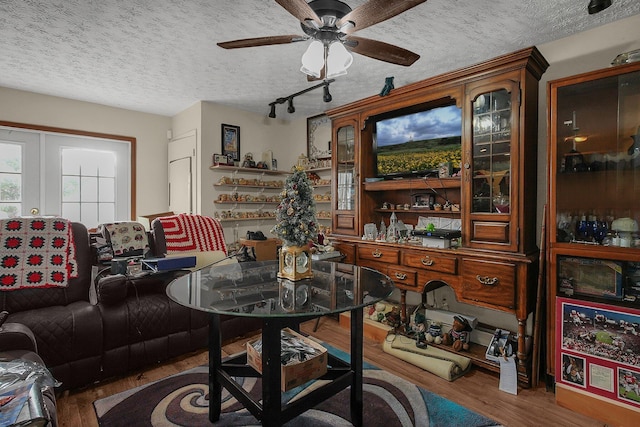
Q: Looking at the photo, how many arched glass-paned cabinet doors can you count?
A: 2